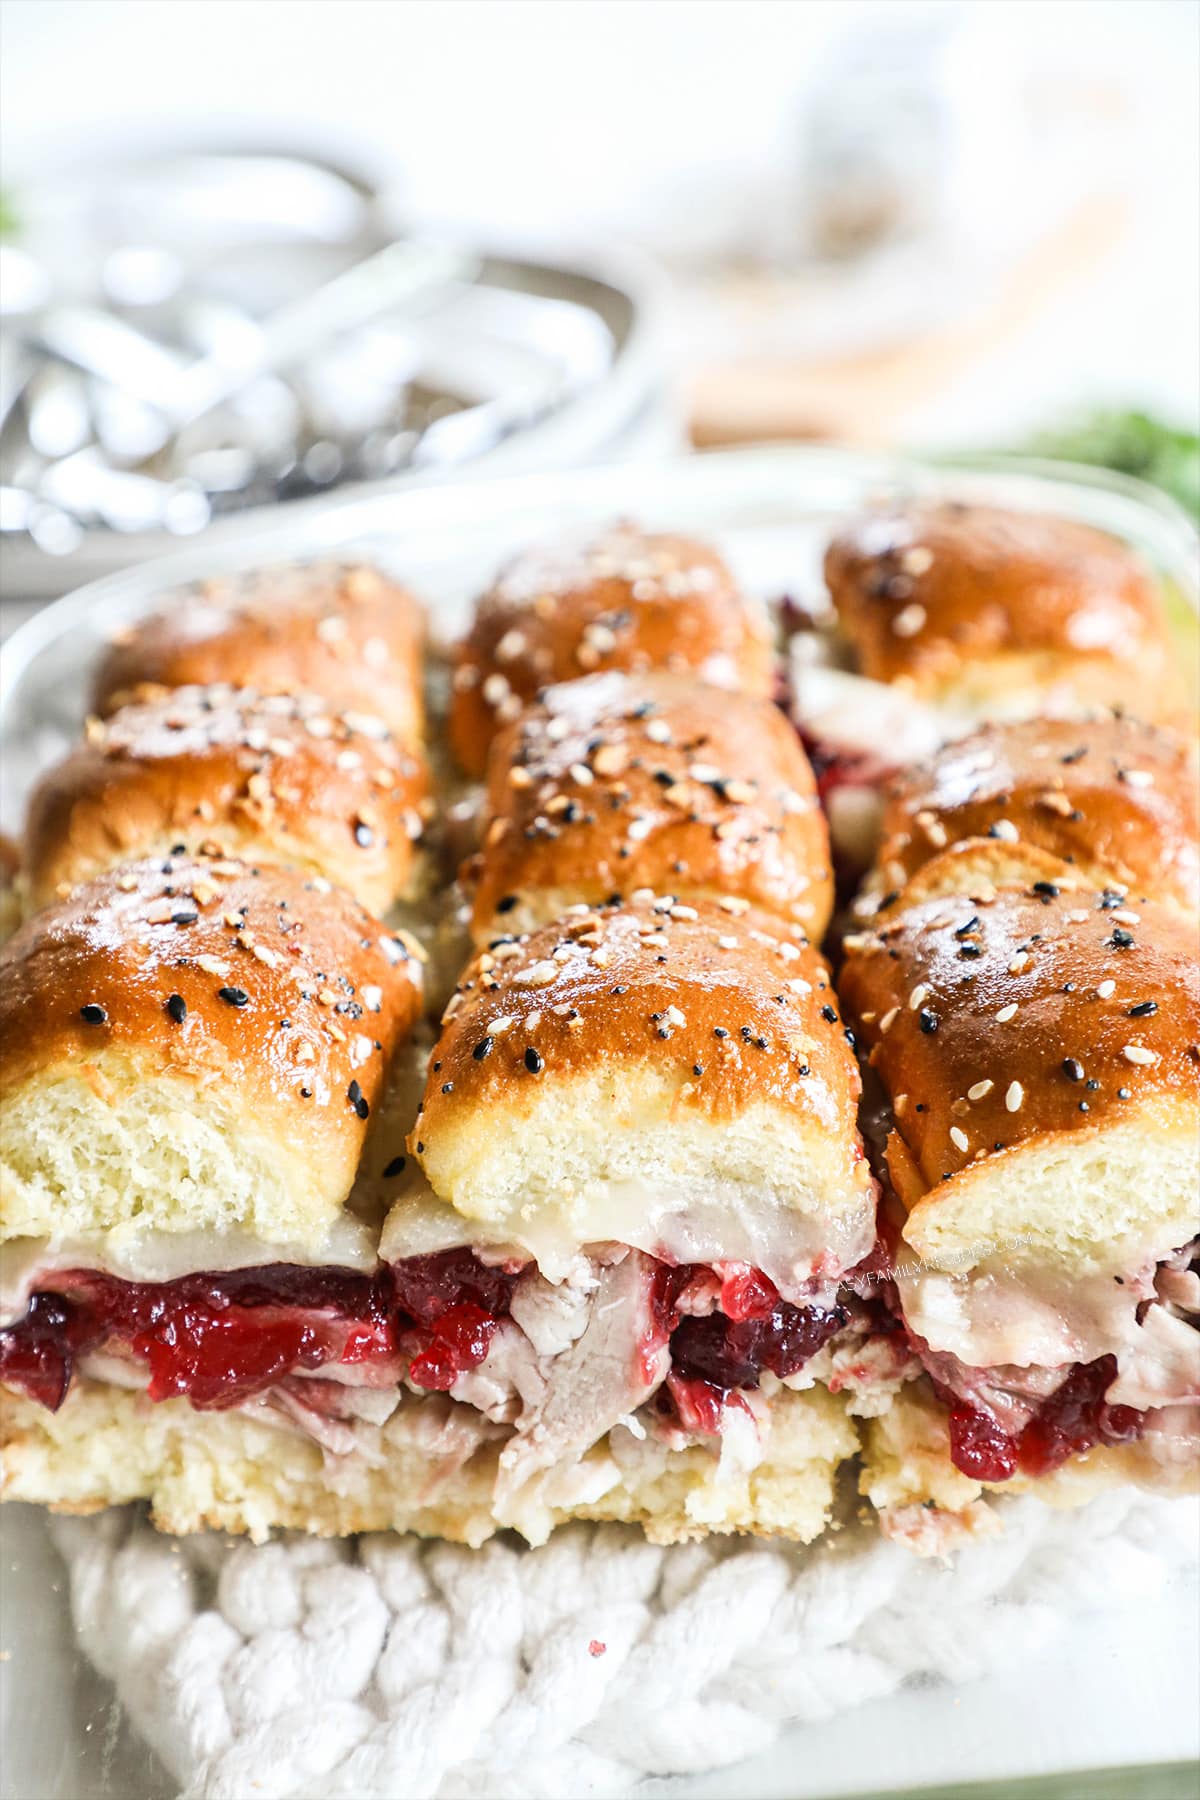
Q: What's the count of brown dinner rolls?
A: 9